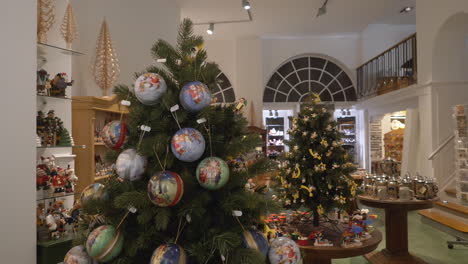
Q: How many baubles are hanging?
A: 13